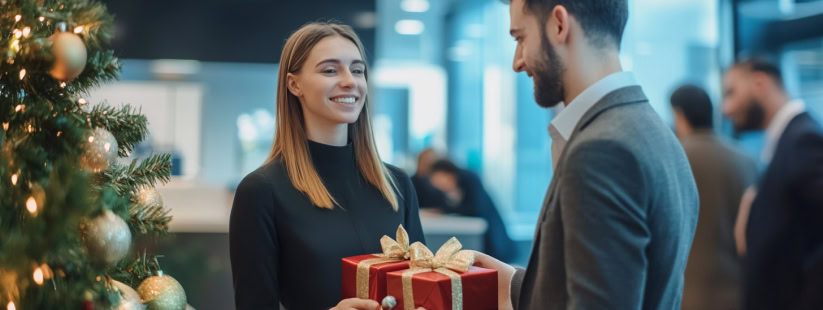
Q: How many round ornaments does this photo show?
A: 6